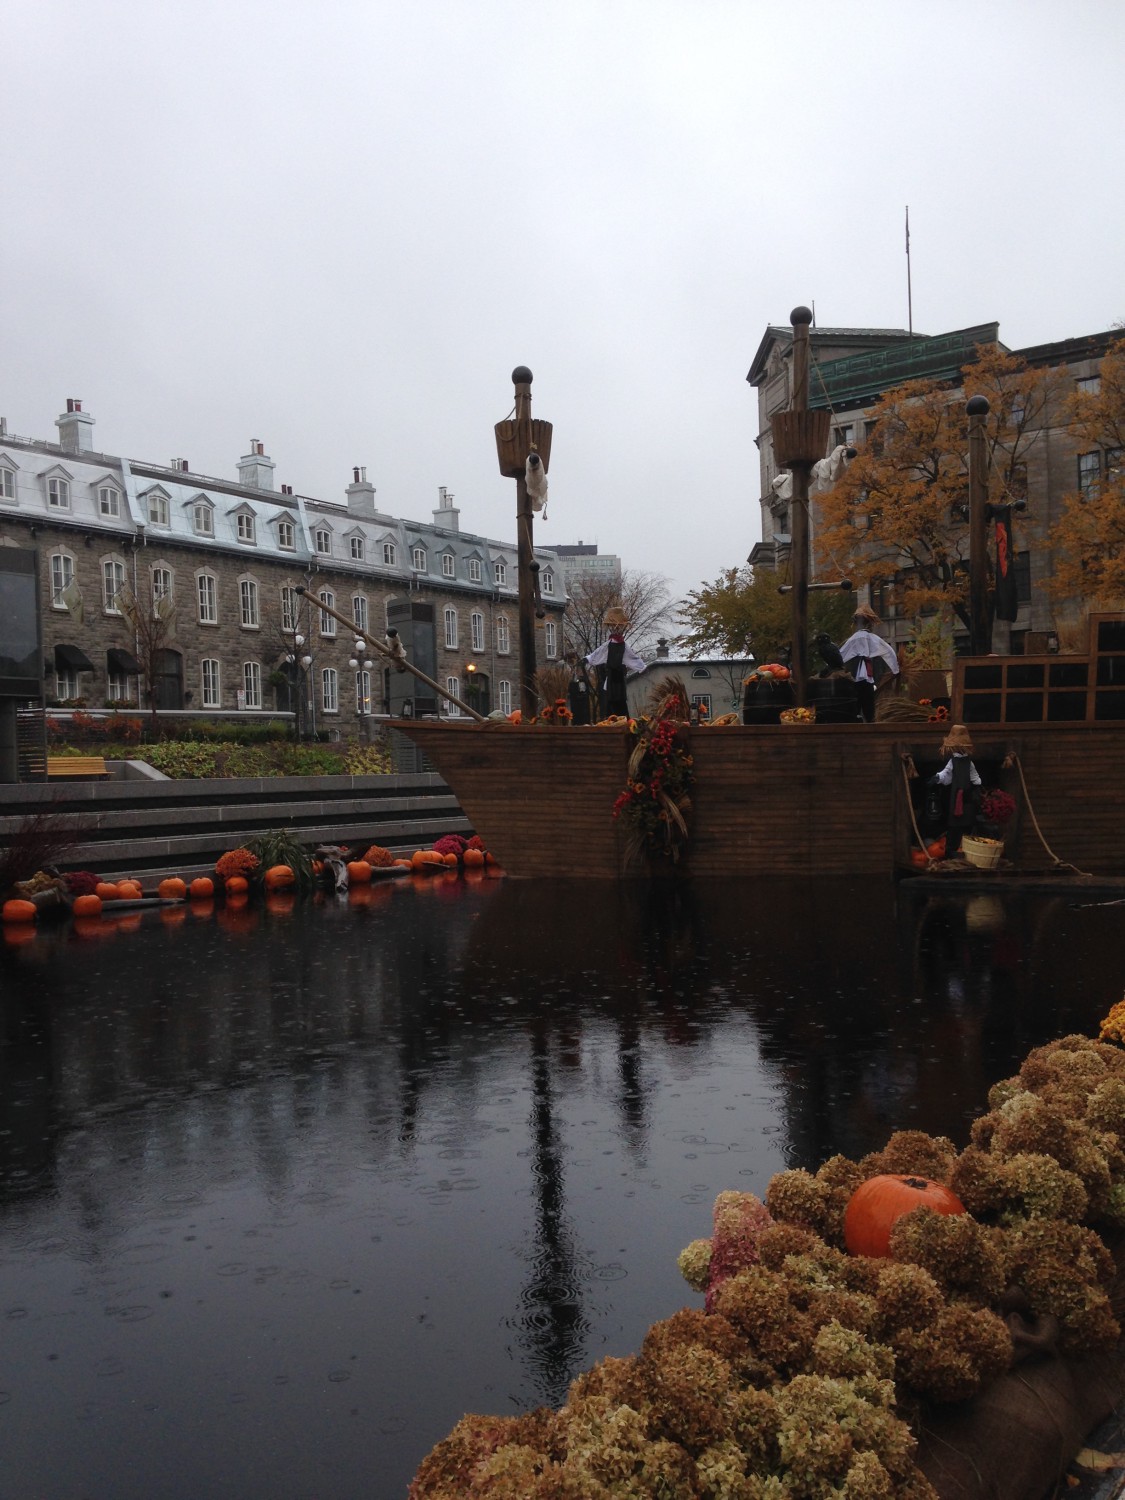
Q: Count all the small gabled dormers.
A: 15